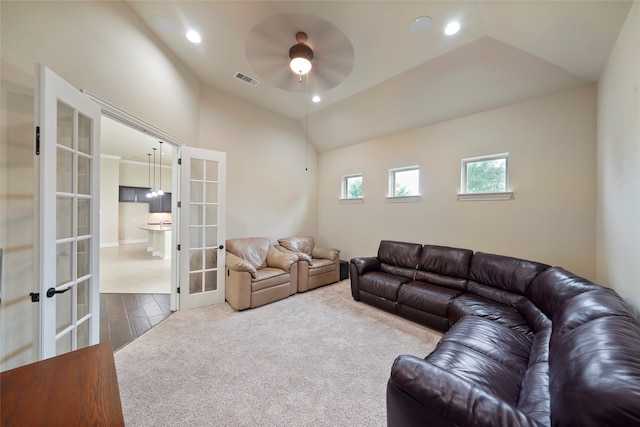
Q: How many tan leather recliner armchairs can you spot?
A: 2